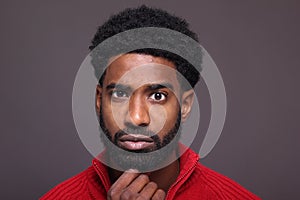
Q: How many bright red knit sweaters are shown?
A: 1